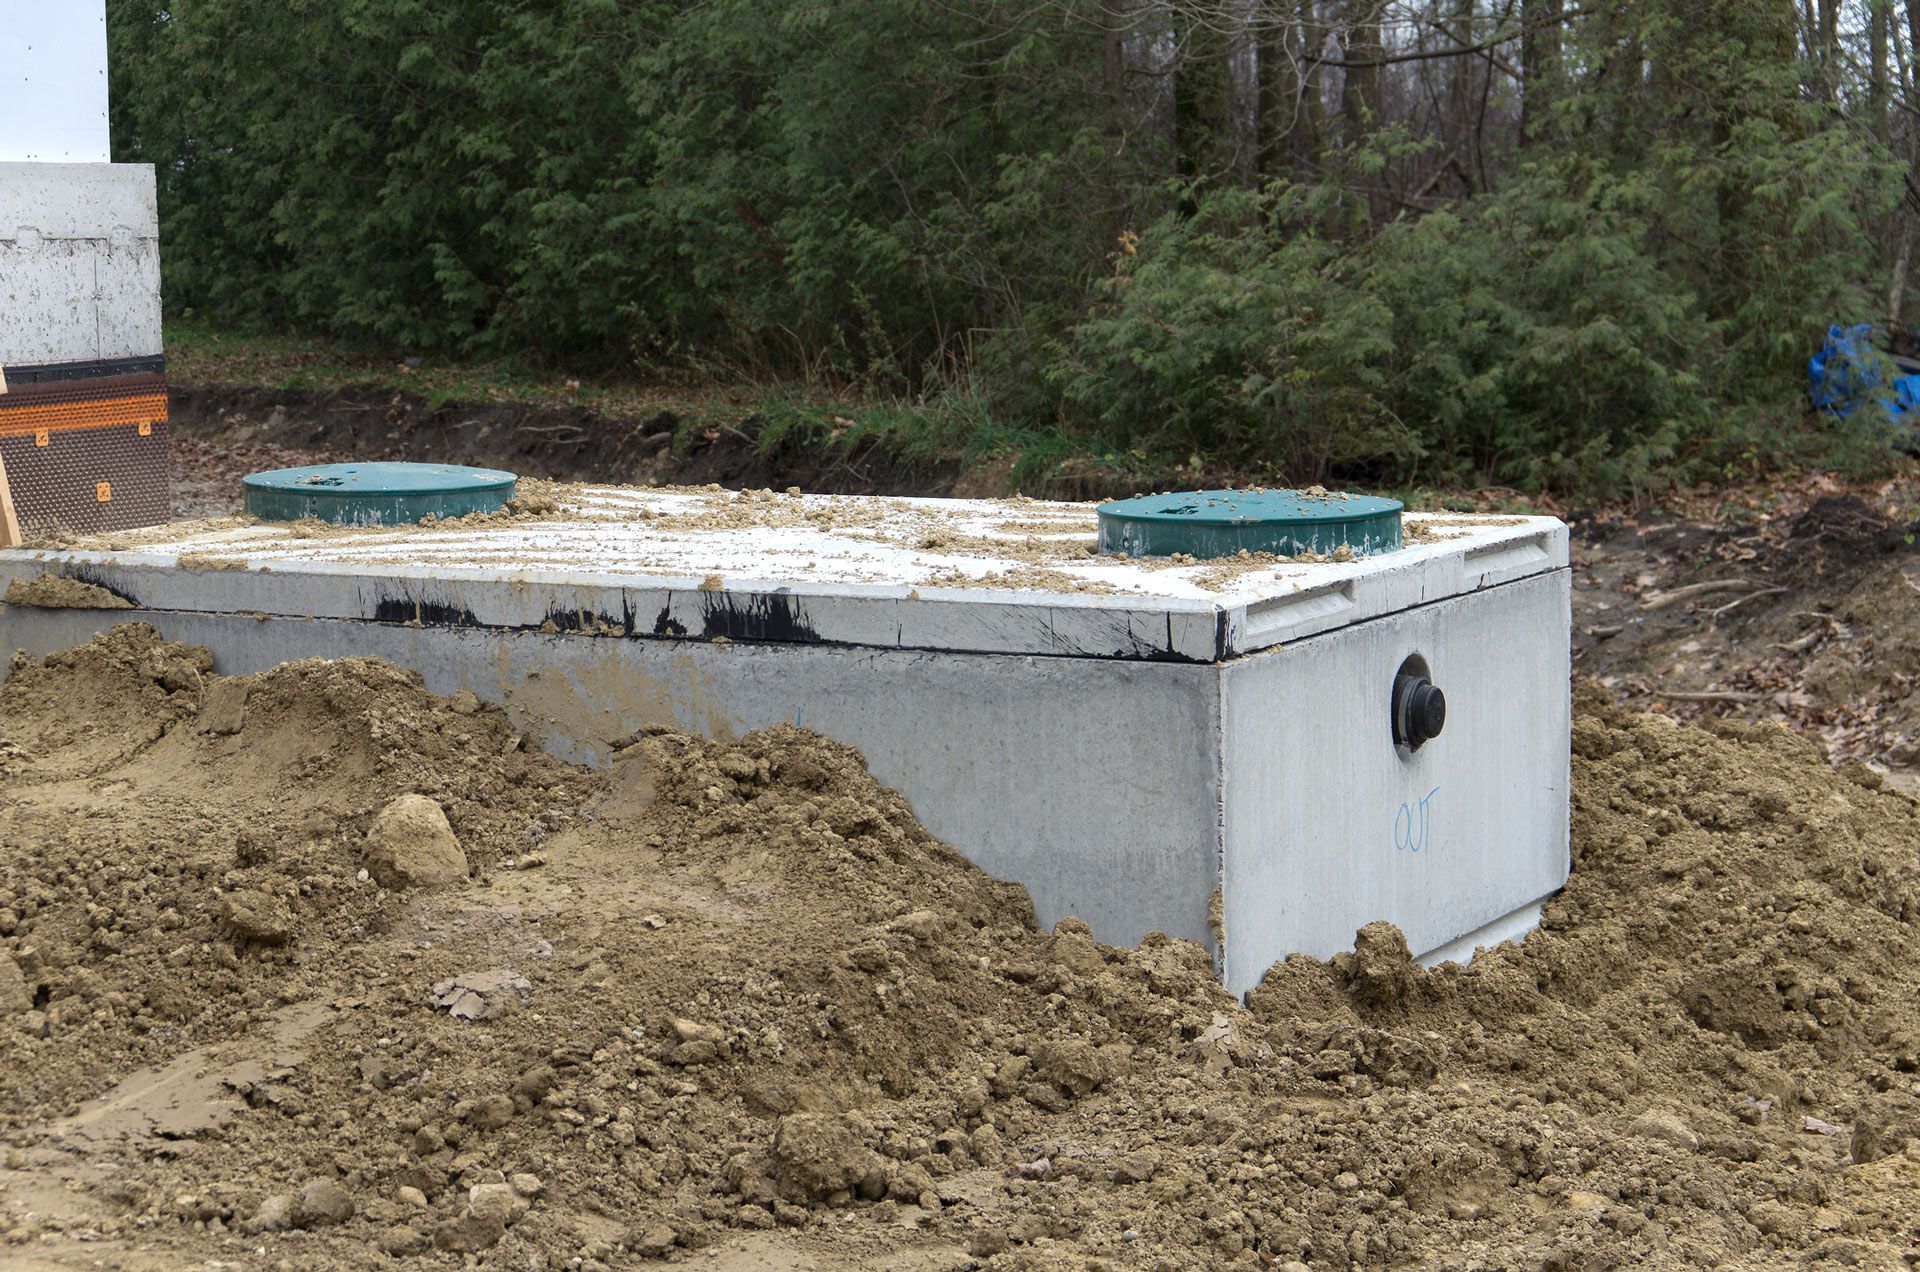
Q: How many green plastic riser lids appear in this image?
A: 2